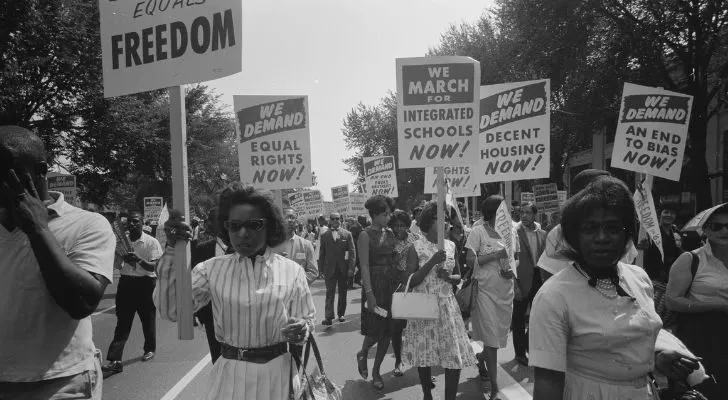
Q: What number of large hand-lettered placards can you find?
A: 5